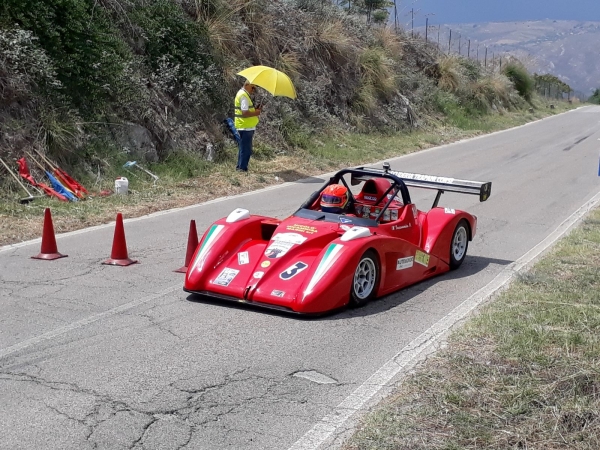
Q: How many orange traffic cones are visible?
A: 3